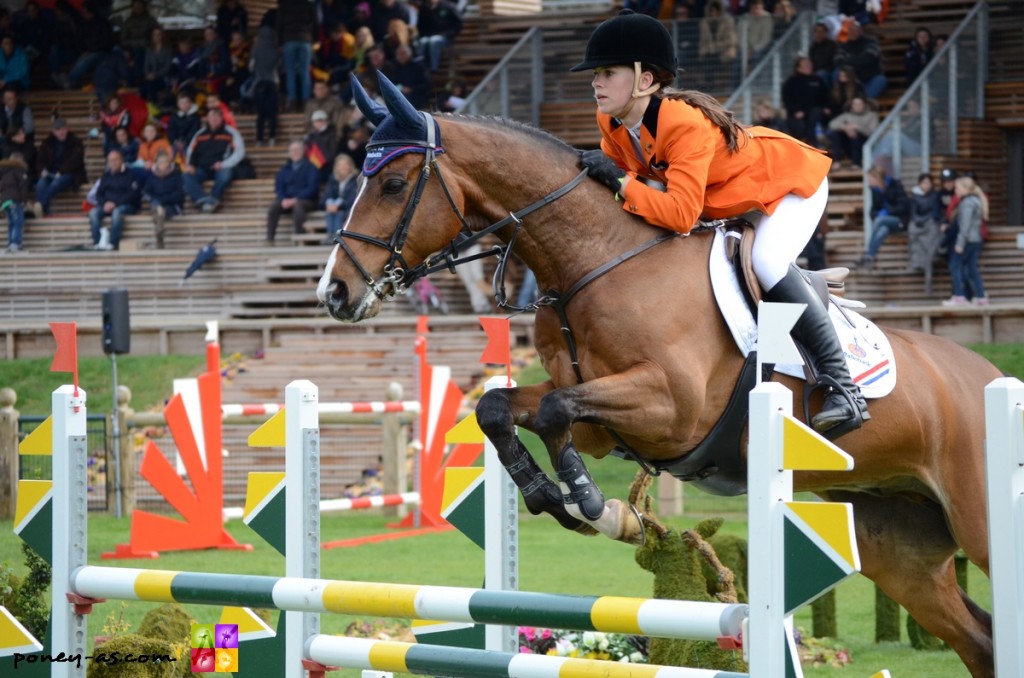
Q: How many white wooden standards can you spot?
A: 5